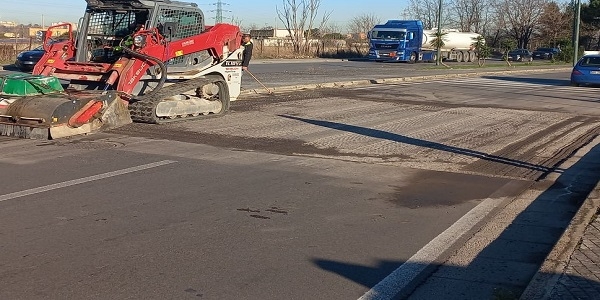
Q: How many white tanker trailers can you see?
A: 1